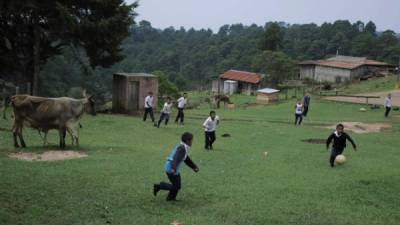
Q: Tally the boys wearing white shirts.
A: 6